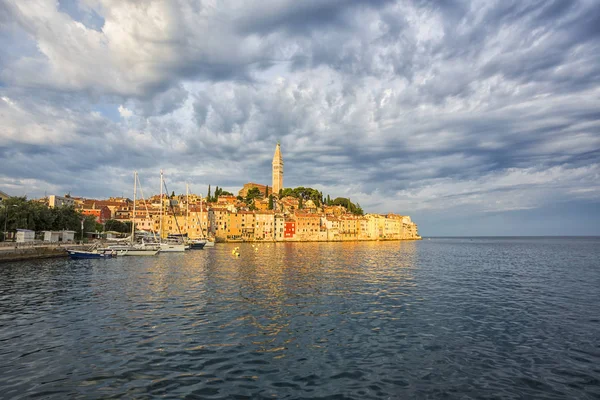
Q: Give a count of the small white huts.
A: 3